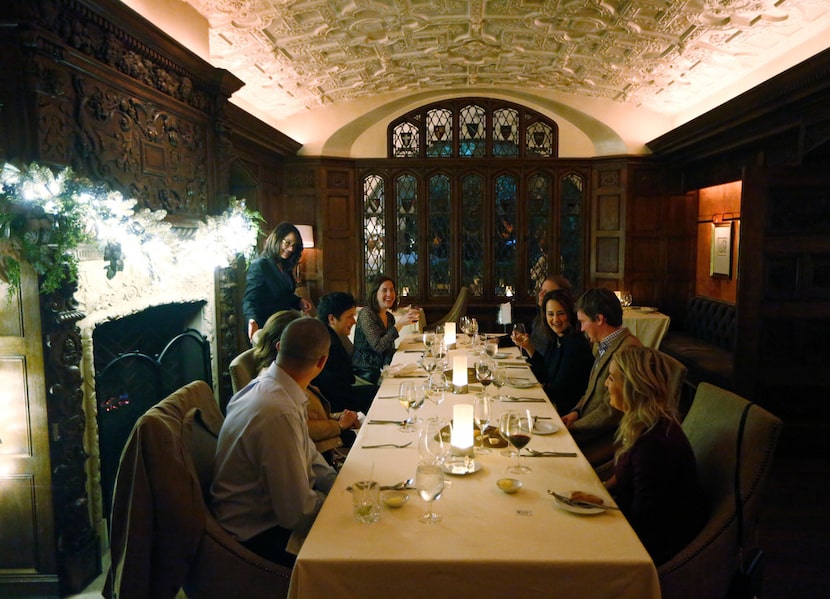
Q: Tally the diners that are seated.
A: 8